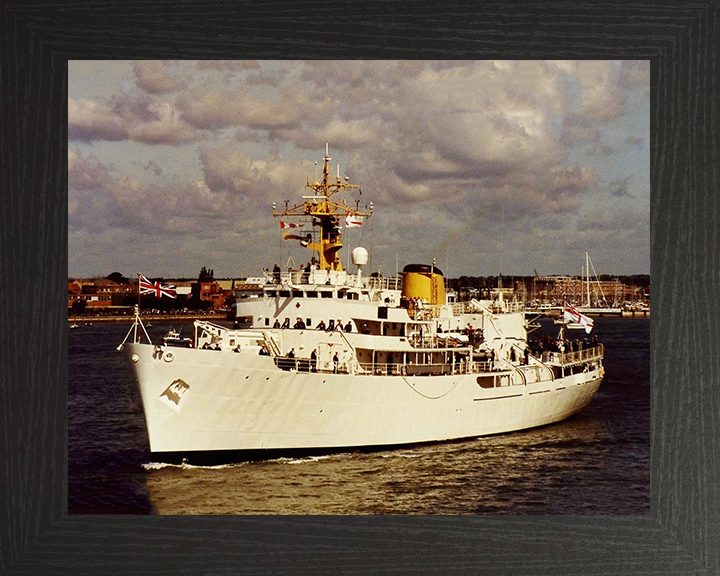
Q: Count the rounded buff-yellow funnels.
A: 1